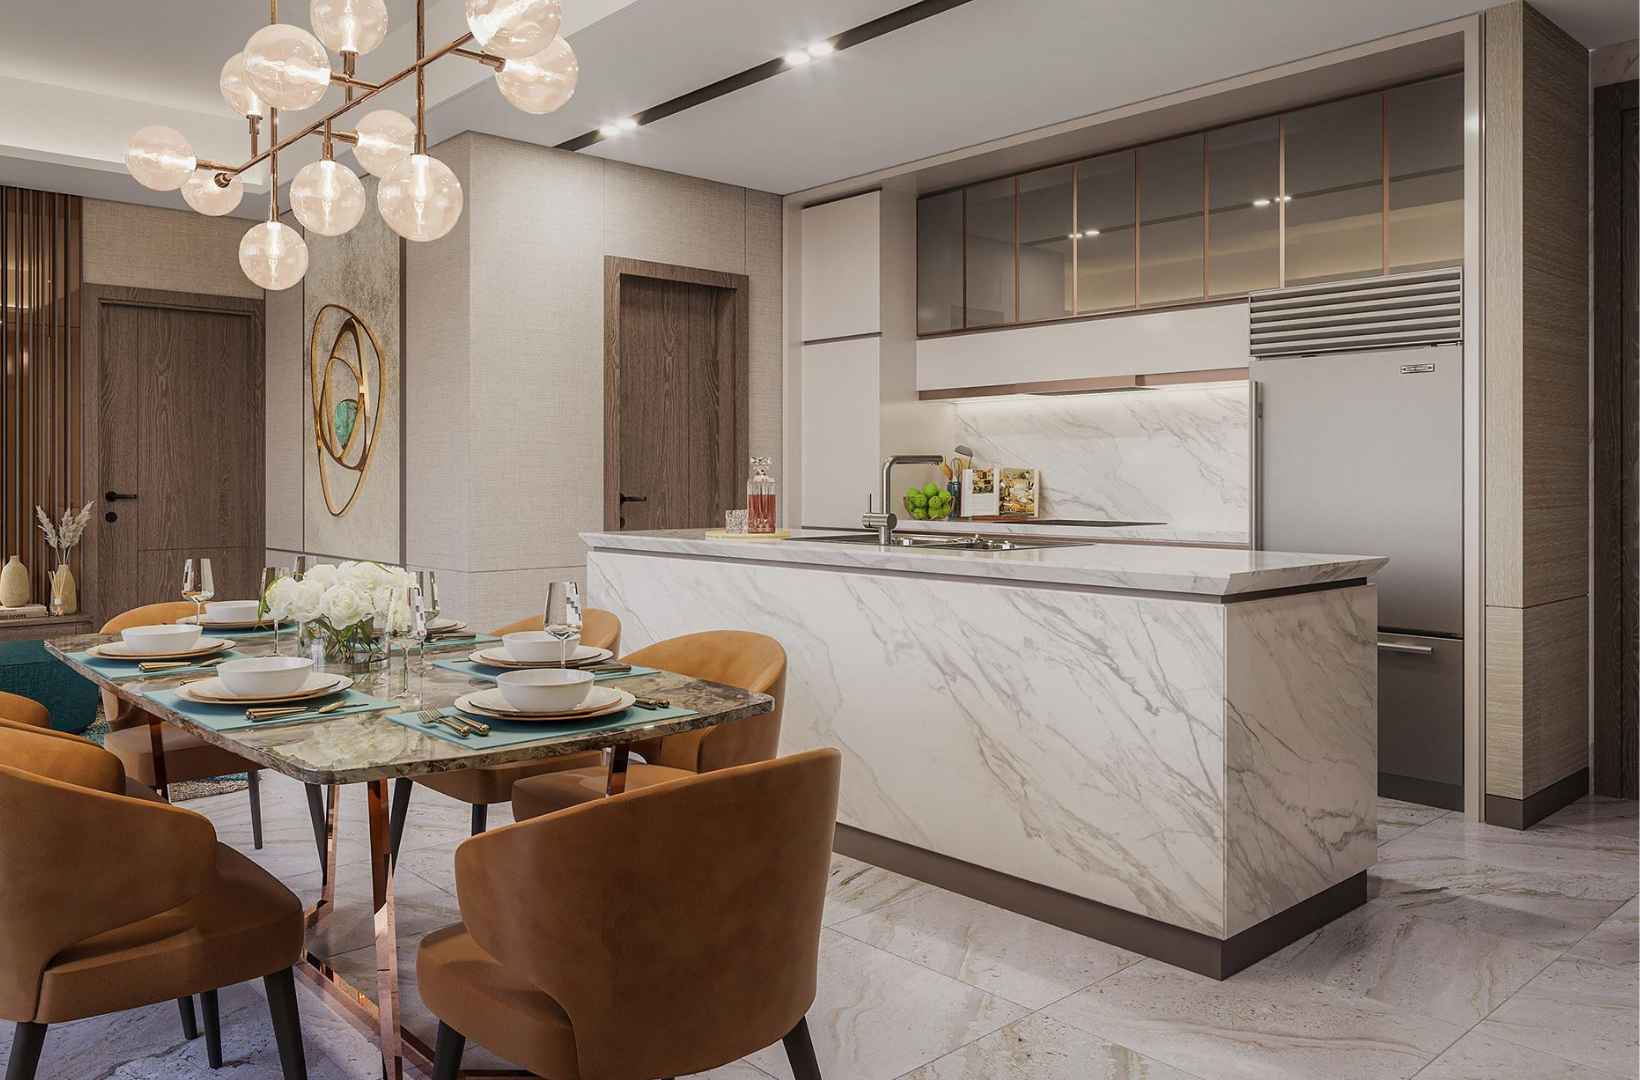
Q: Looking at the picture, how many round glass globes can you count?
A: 11